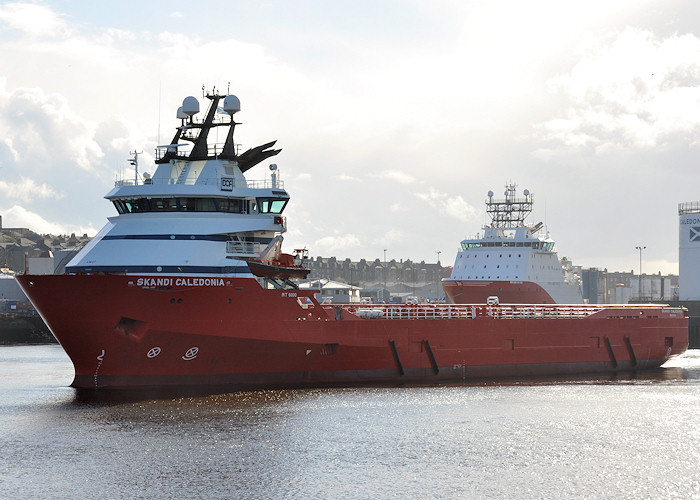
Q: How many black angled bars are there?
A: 4